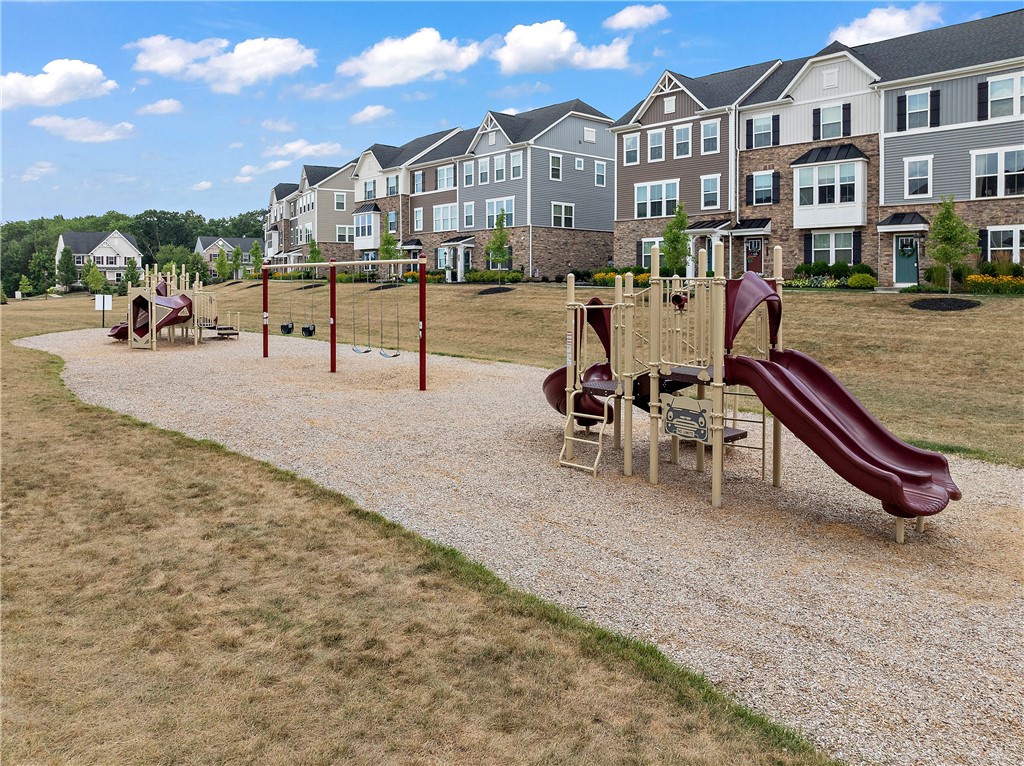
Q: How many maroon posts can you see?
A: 3